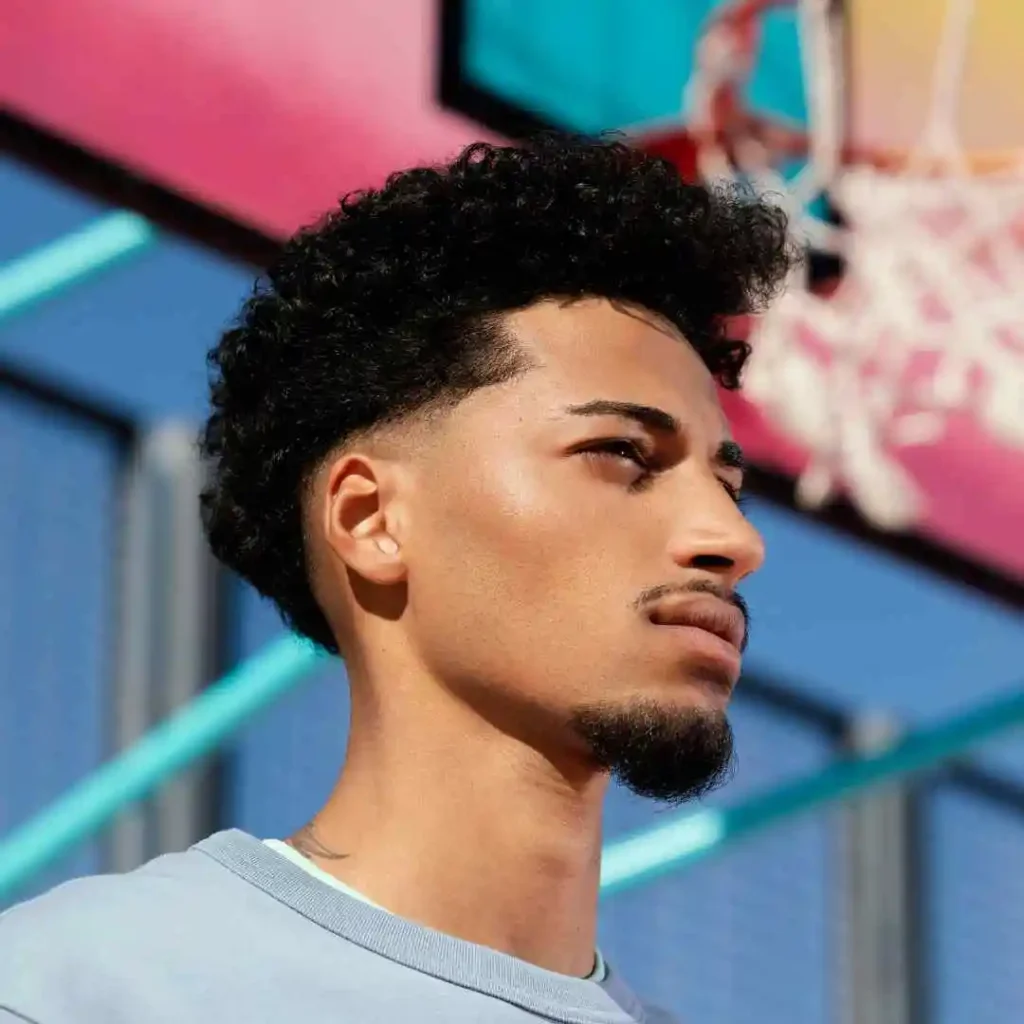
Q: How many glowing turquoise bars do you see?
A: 3